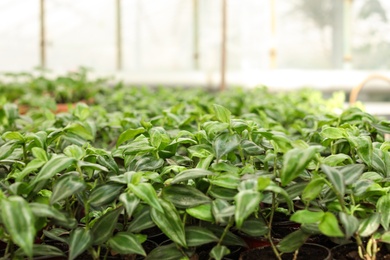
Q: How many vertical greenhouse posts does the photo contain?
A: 6